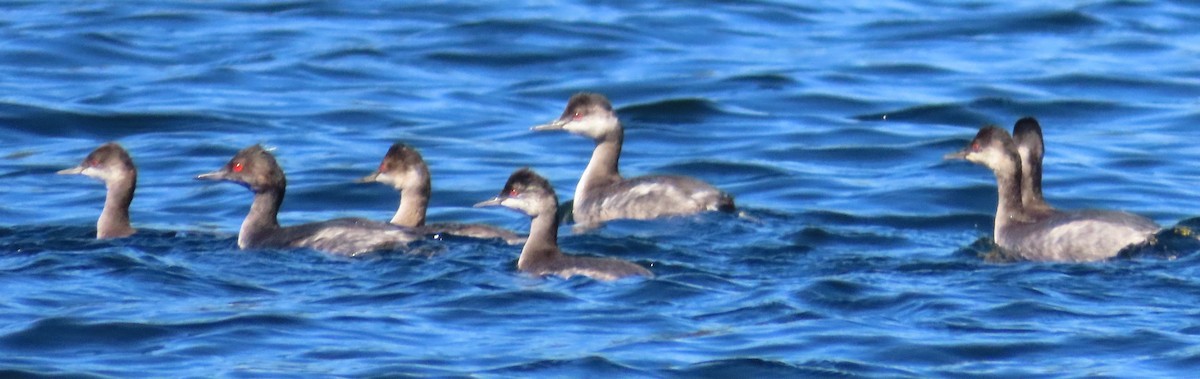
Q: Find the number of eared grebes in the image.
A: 7